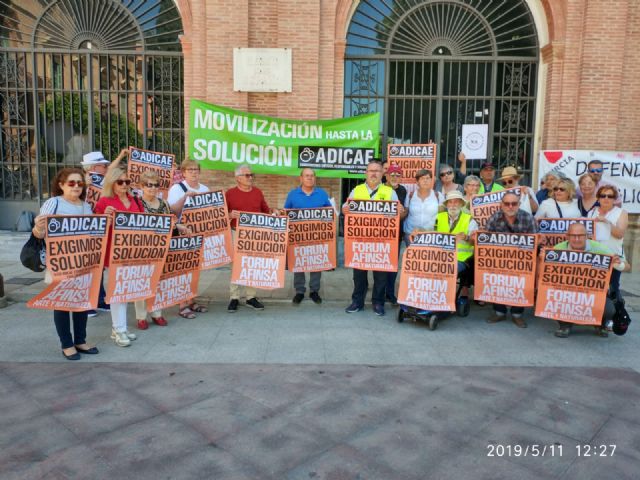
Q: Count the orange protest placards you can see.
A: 15